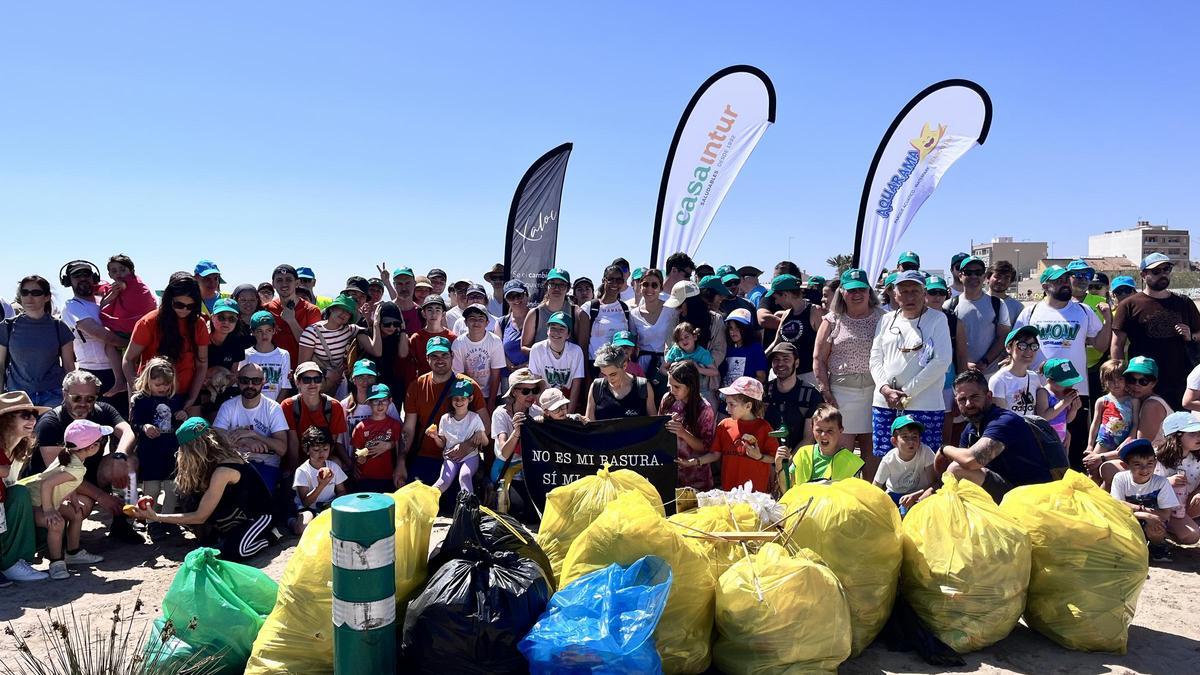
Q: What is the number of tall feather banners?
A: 3